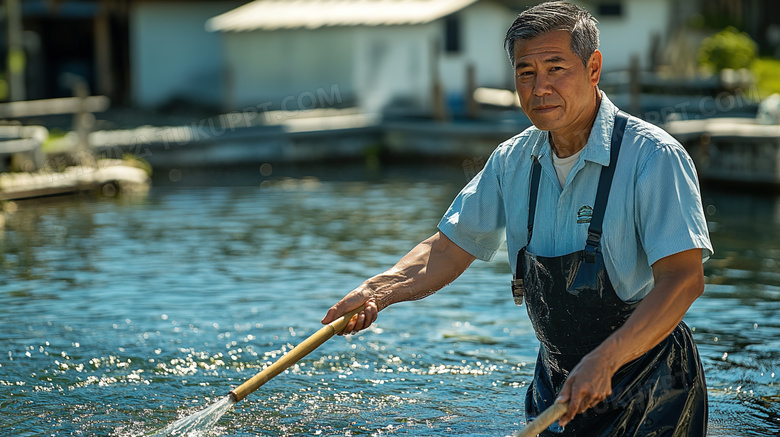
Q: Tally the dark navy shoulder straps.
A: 2